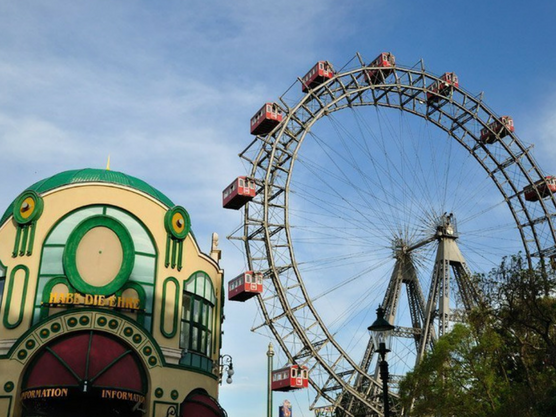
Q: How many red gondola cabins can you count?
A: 9